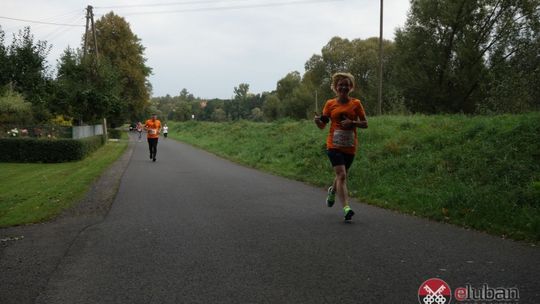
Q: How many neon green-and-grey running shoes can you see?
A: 2